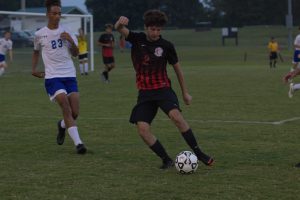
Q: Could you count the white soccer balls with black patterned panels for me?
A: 1